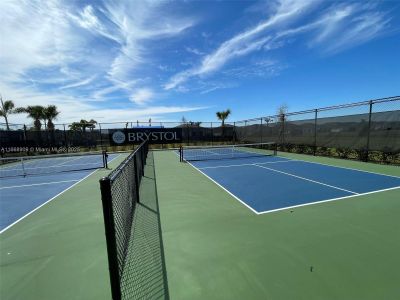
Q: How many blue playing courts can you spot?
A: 2